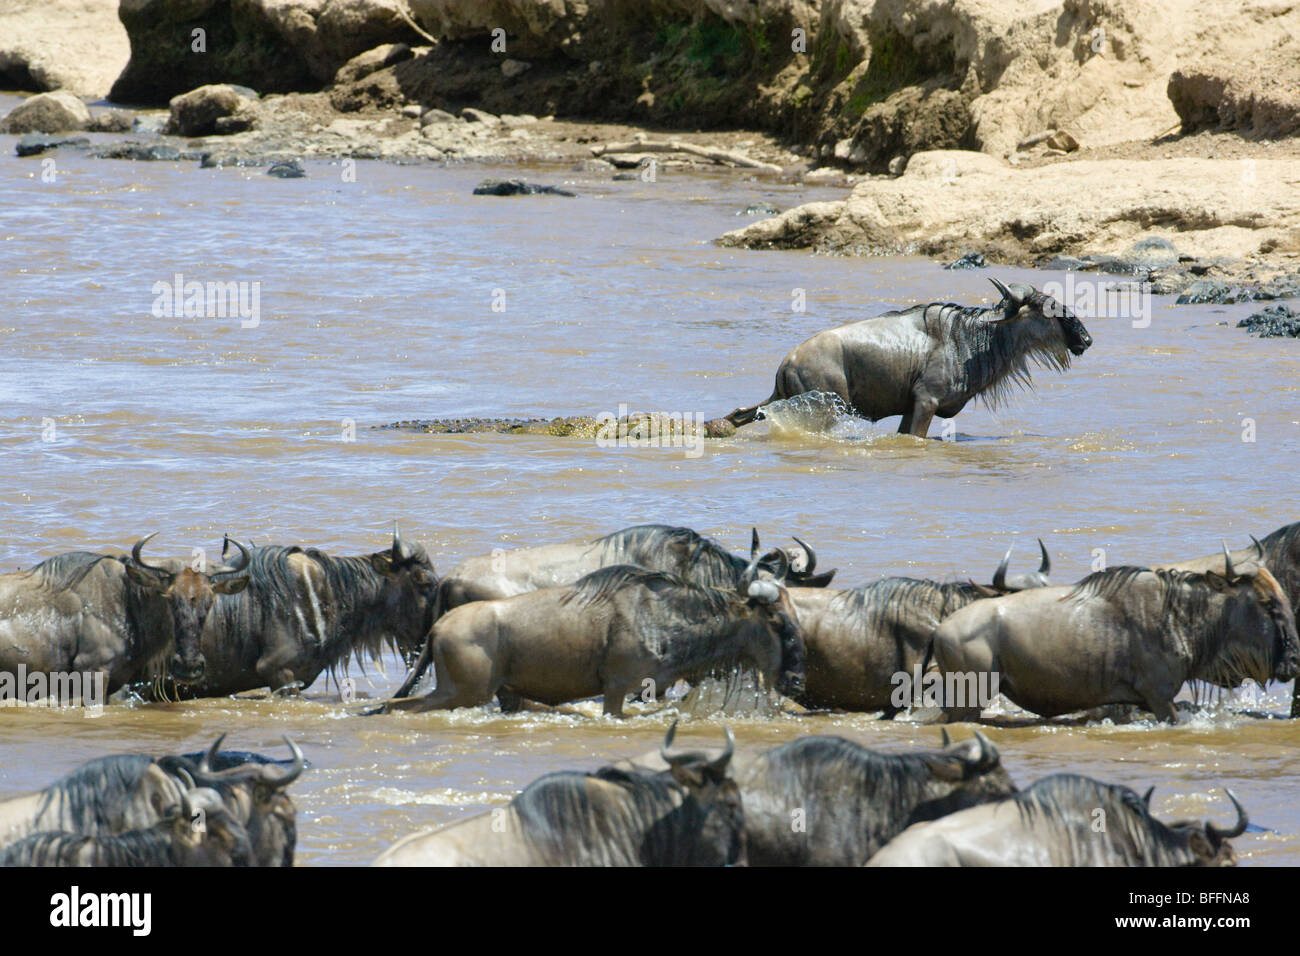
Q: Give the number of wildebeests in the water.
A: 13